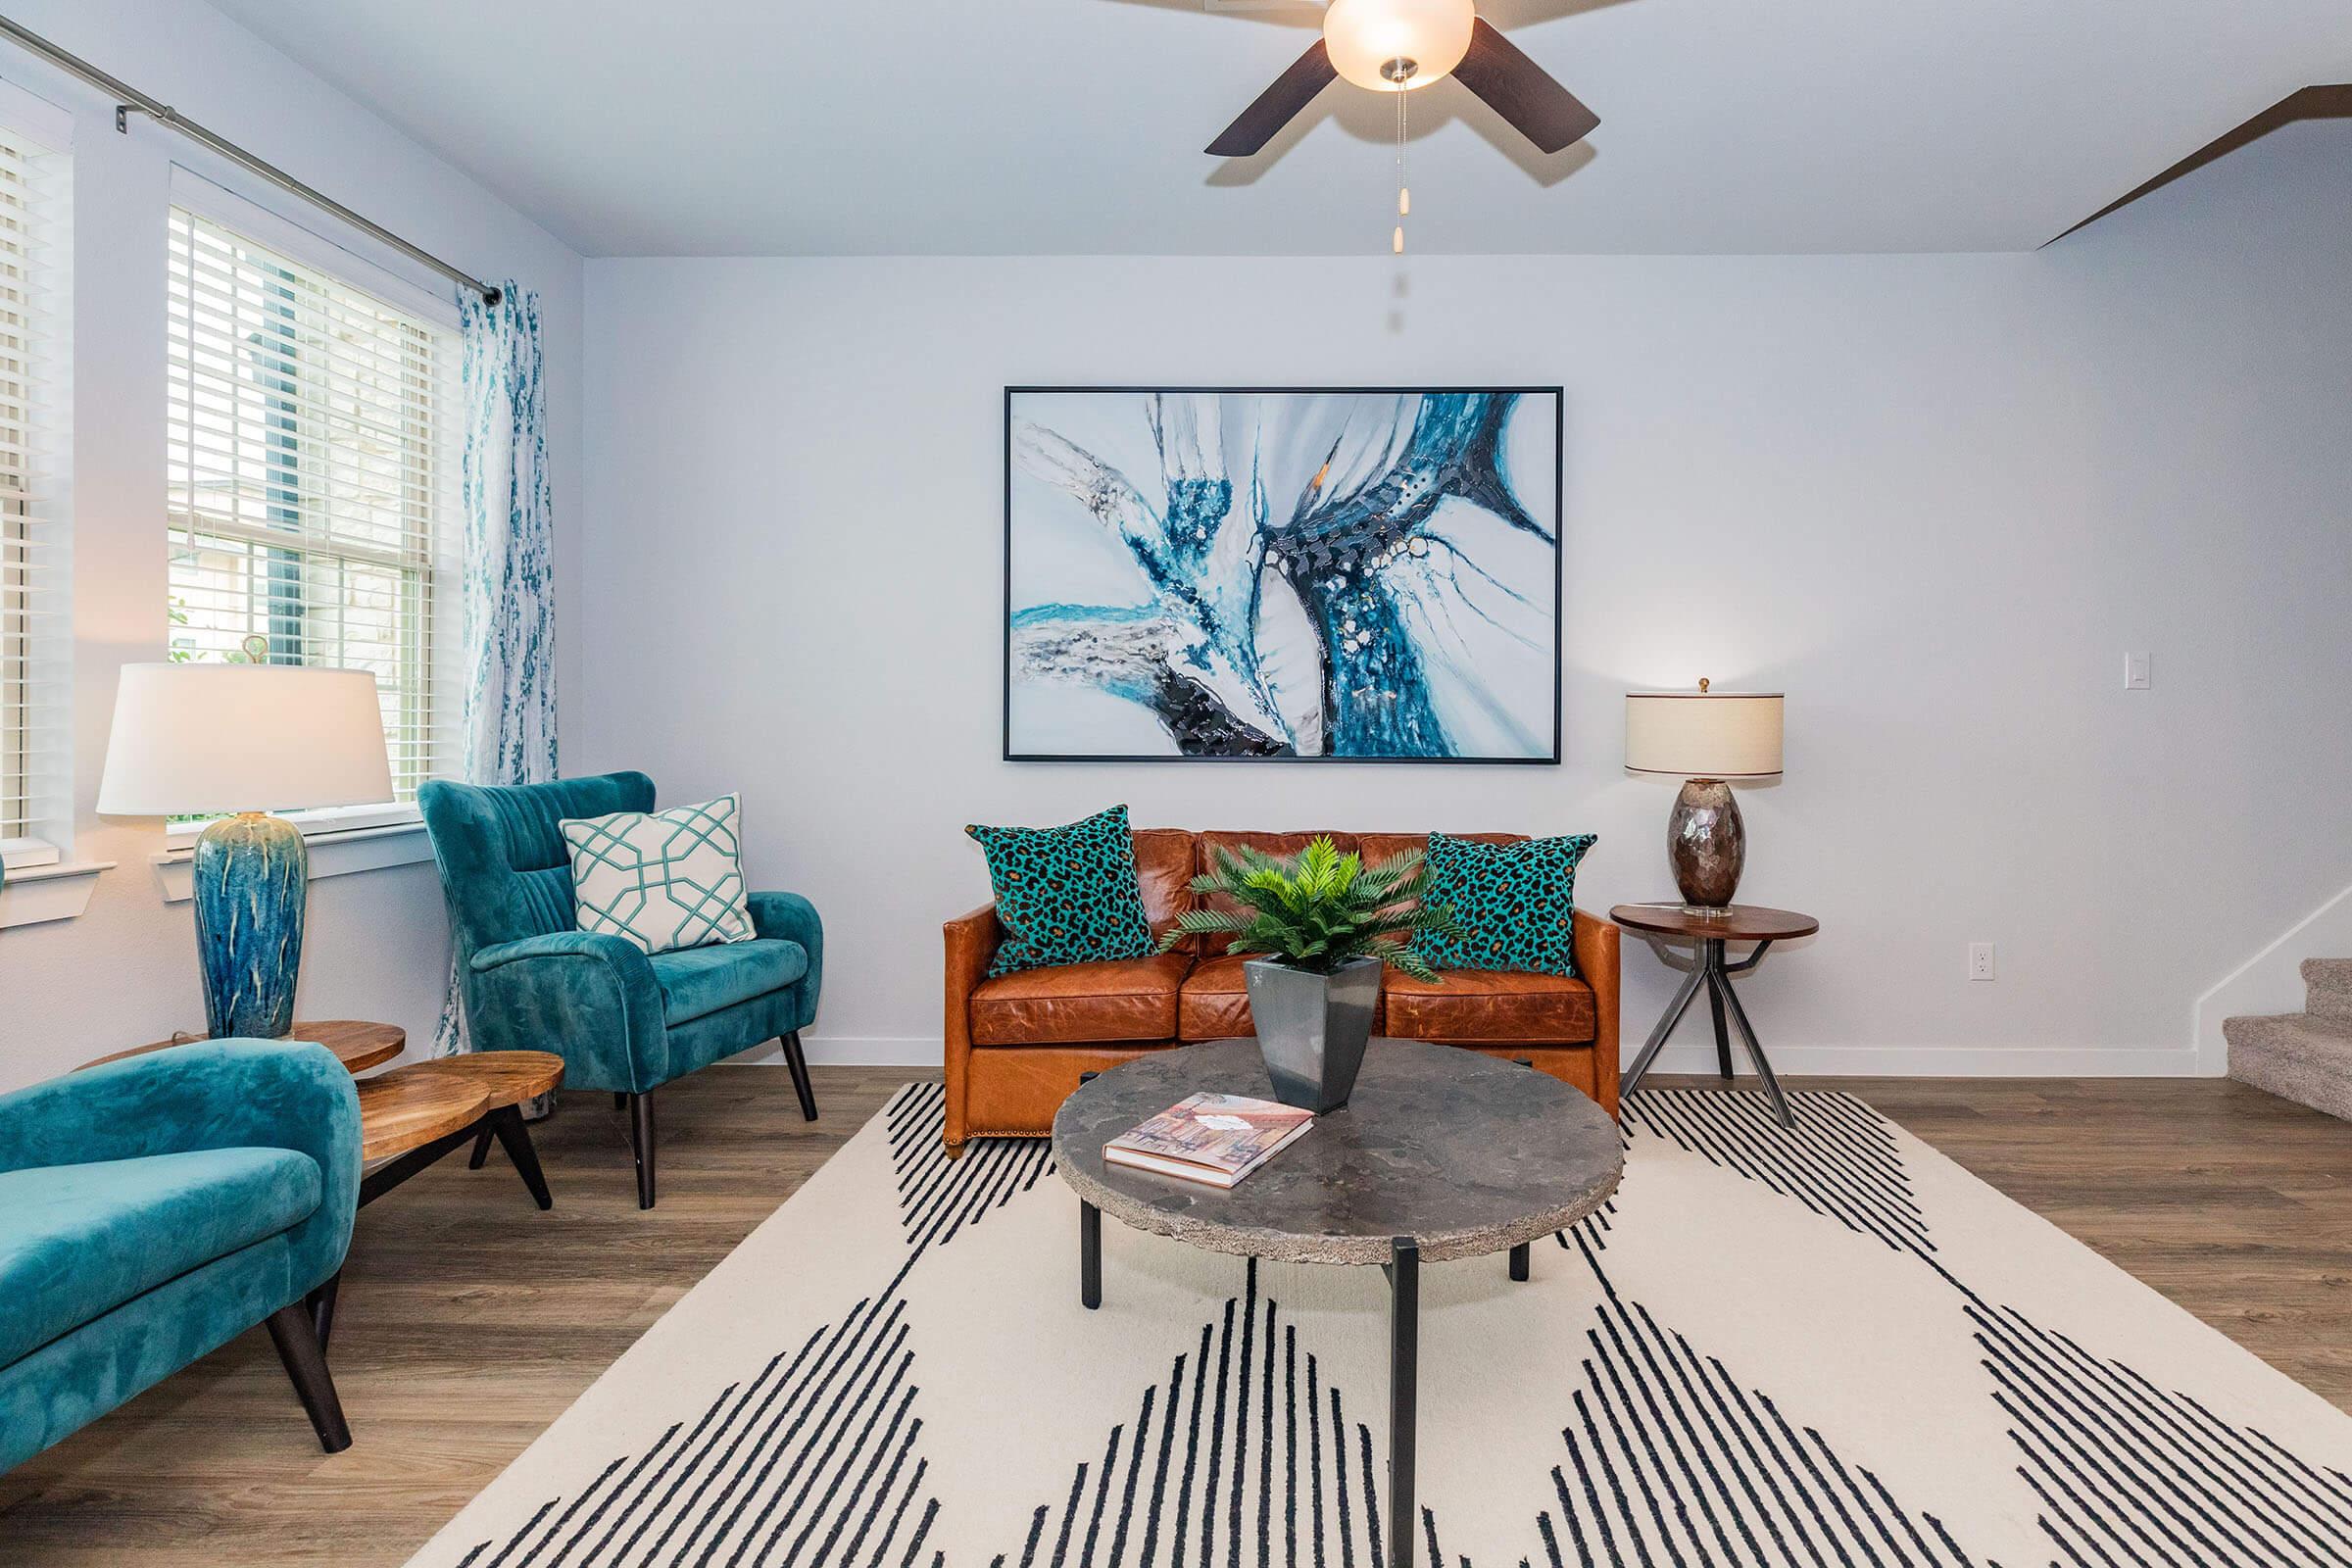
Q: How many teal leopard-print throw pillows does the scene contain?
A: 2